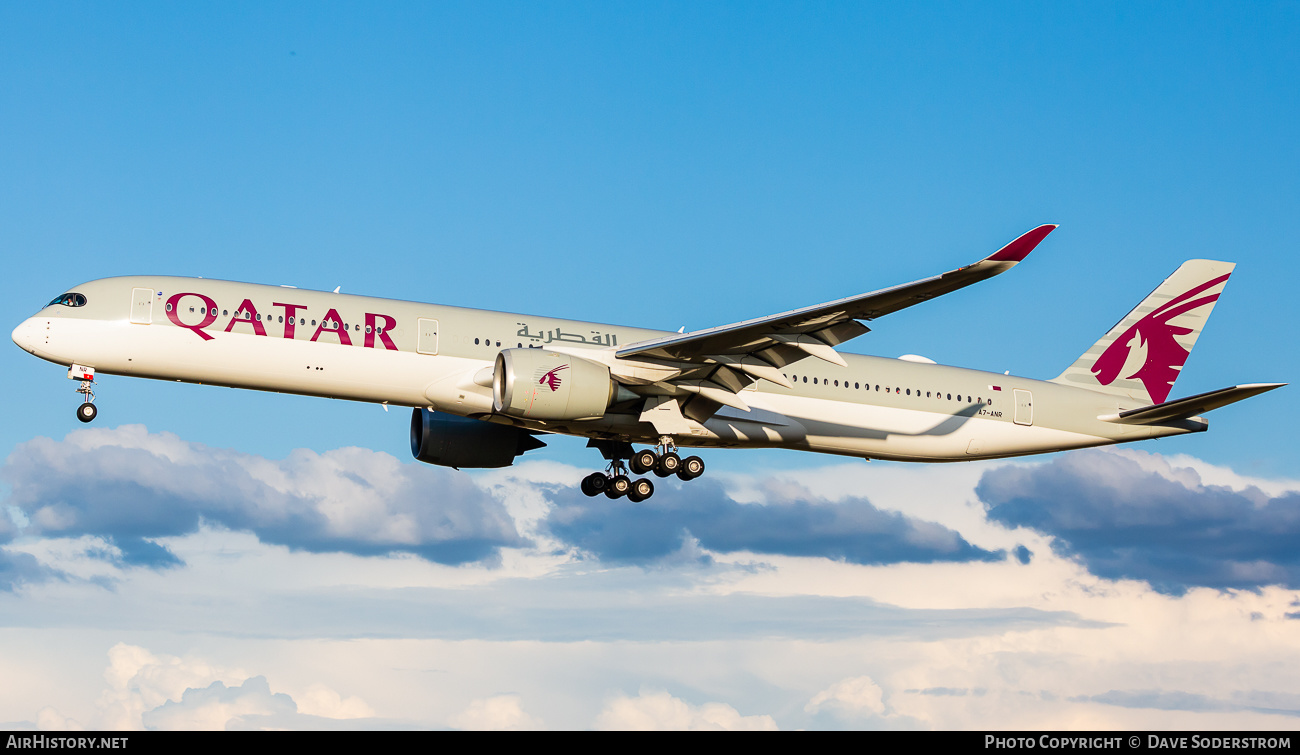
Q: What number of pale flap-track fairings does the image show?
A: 3